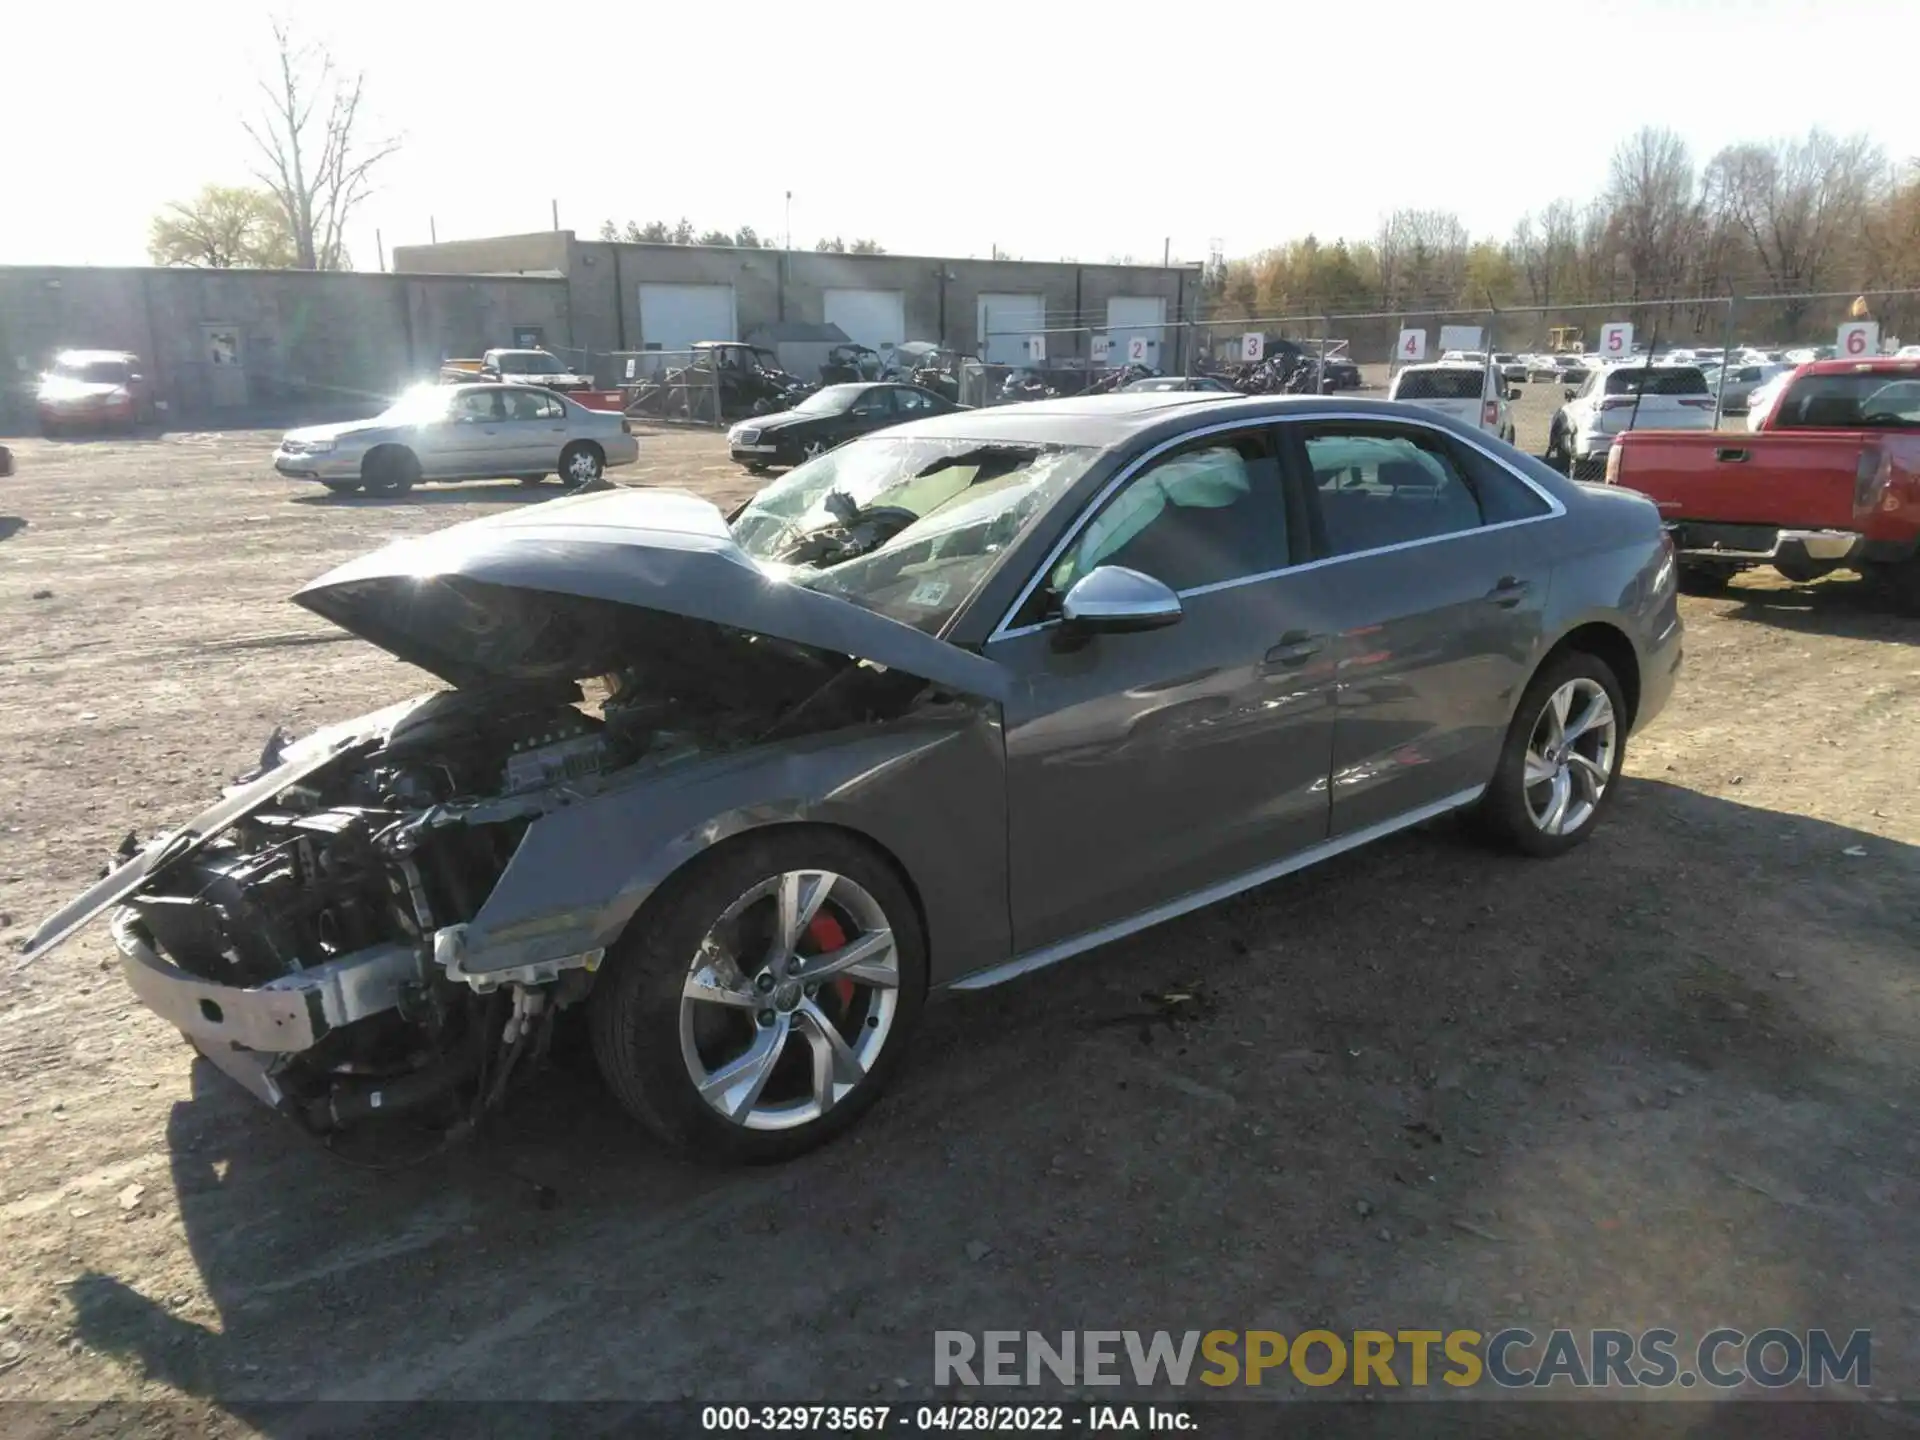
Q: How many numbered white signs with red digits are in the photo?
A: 6